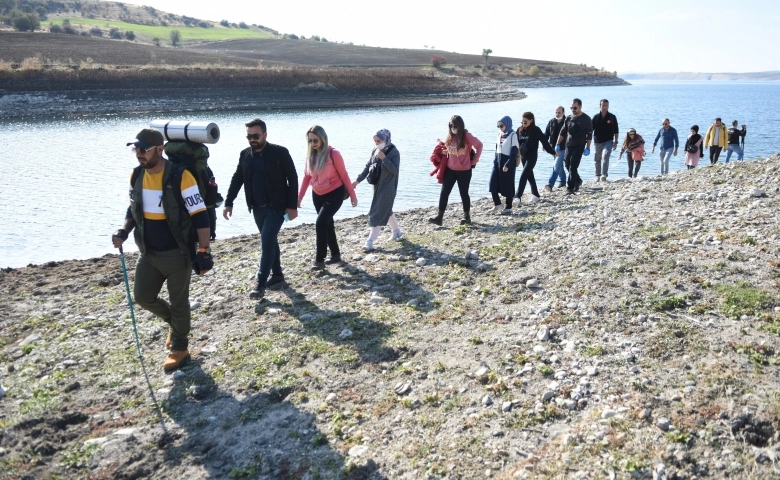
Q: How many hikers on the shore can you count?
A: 15